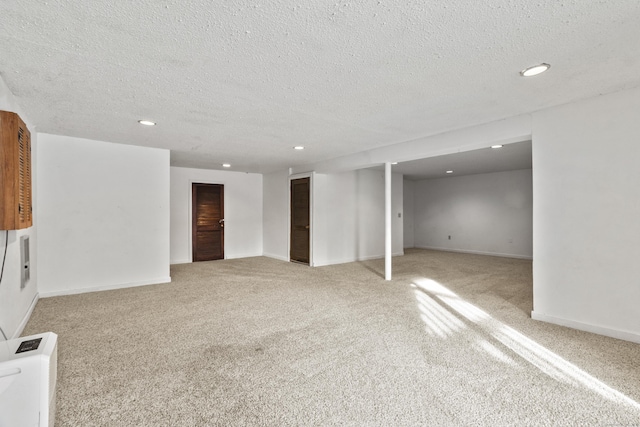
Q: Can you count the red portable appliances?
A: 0